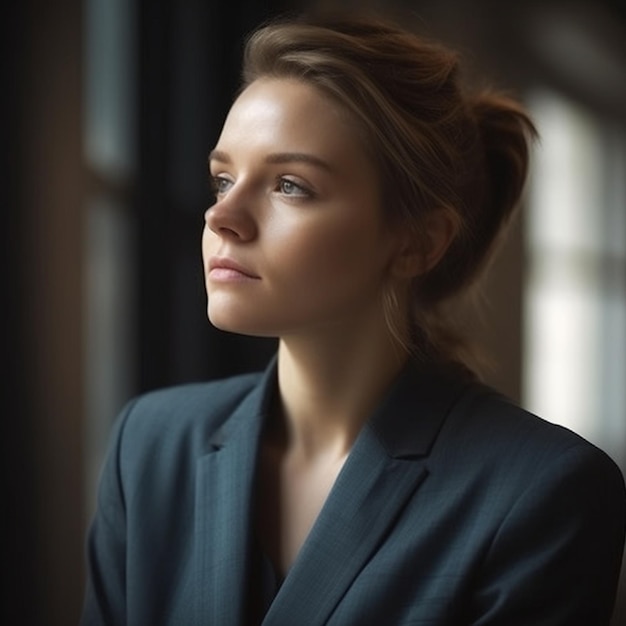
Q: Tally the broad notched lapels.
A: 2